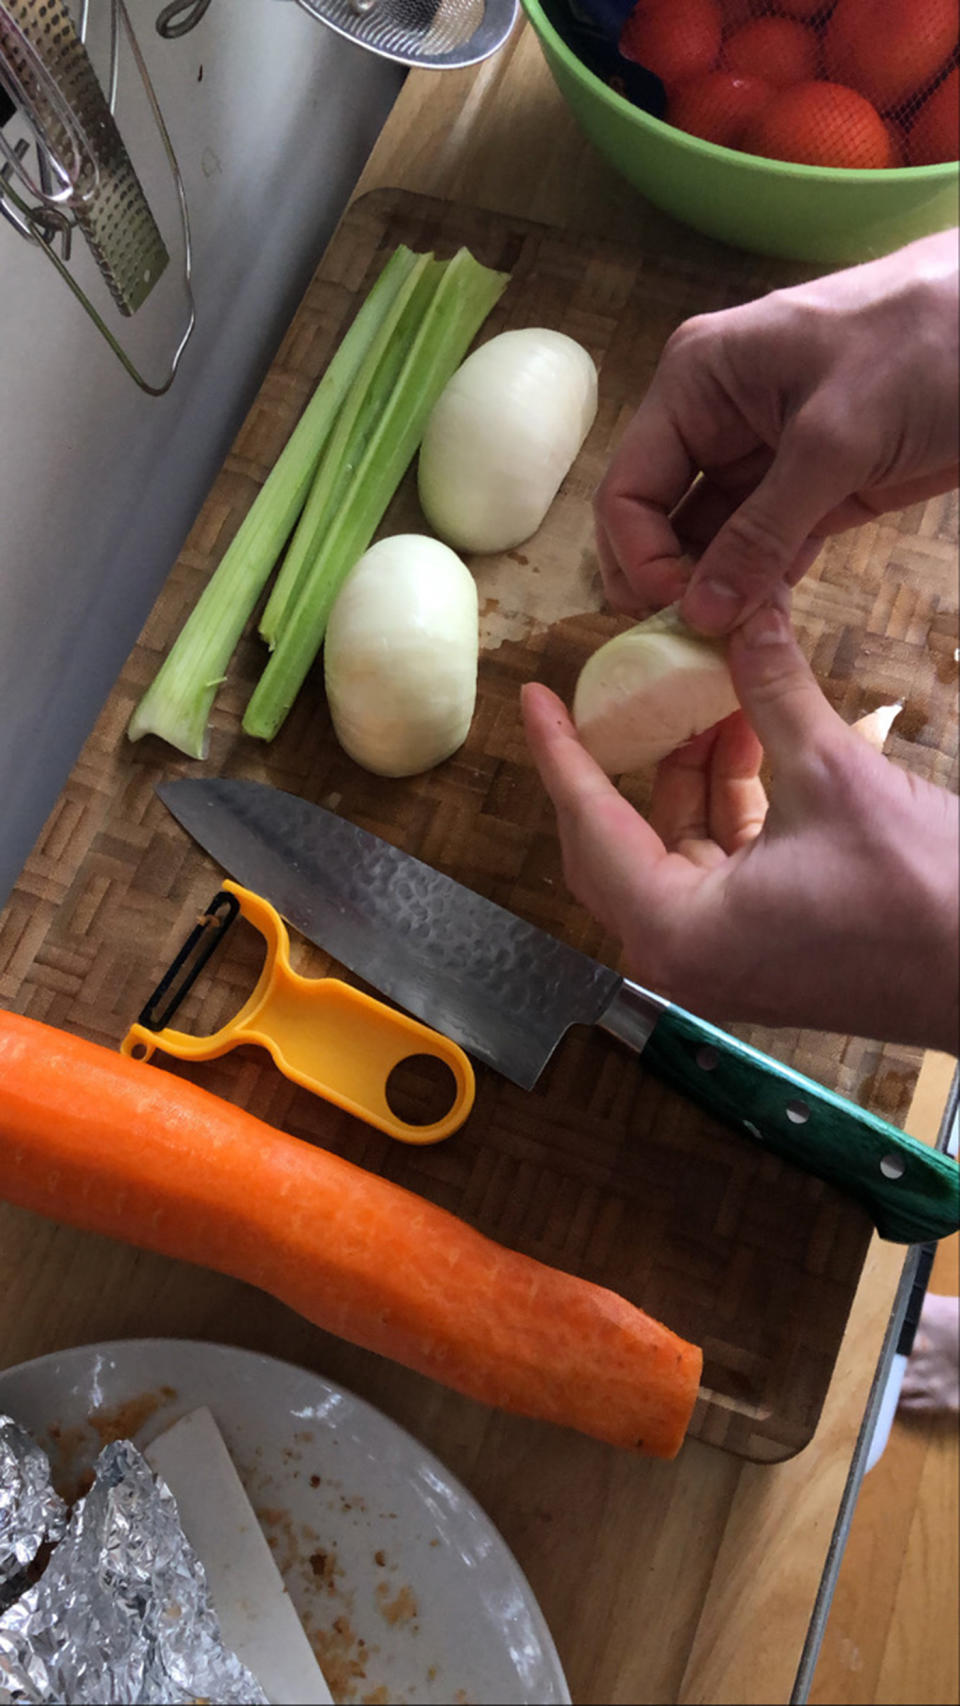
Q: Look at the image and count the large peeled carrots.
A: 1